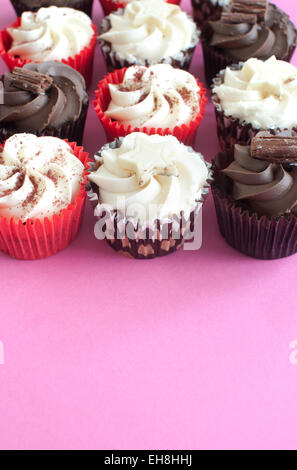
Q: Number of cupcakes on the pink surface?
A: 12